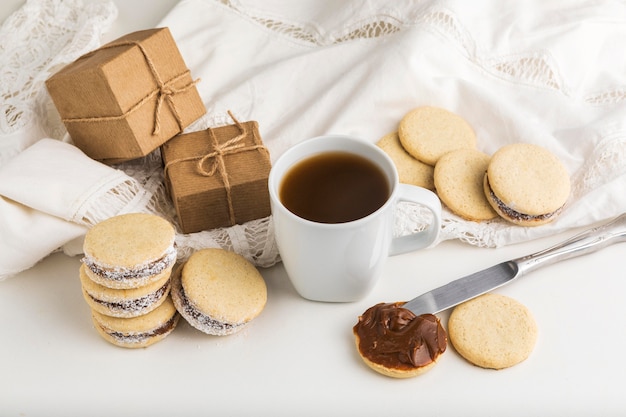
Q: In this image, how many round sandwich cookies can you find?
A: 5